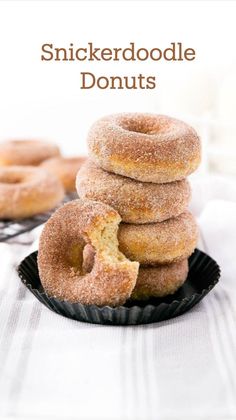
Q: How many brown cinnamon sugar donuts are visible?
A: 8